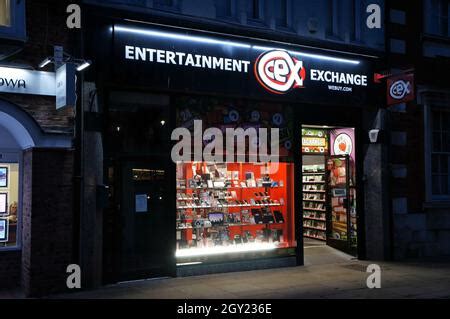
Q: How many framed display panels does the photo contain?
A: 3